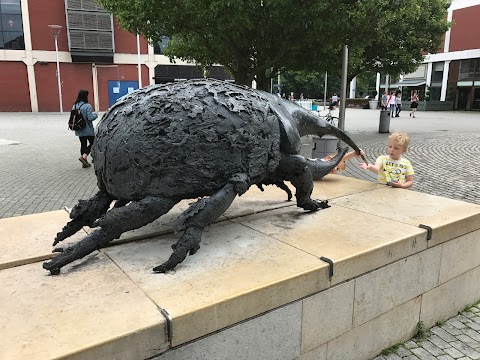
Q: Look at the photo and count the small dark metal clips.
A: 3